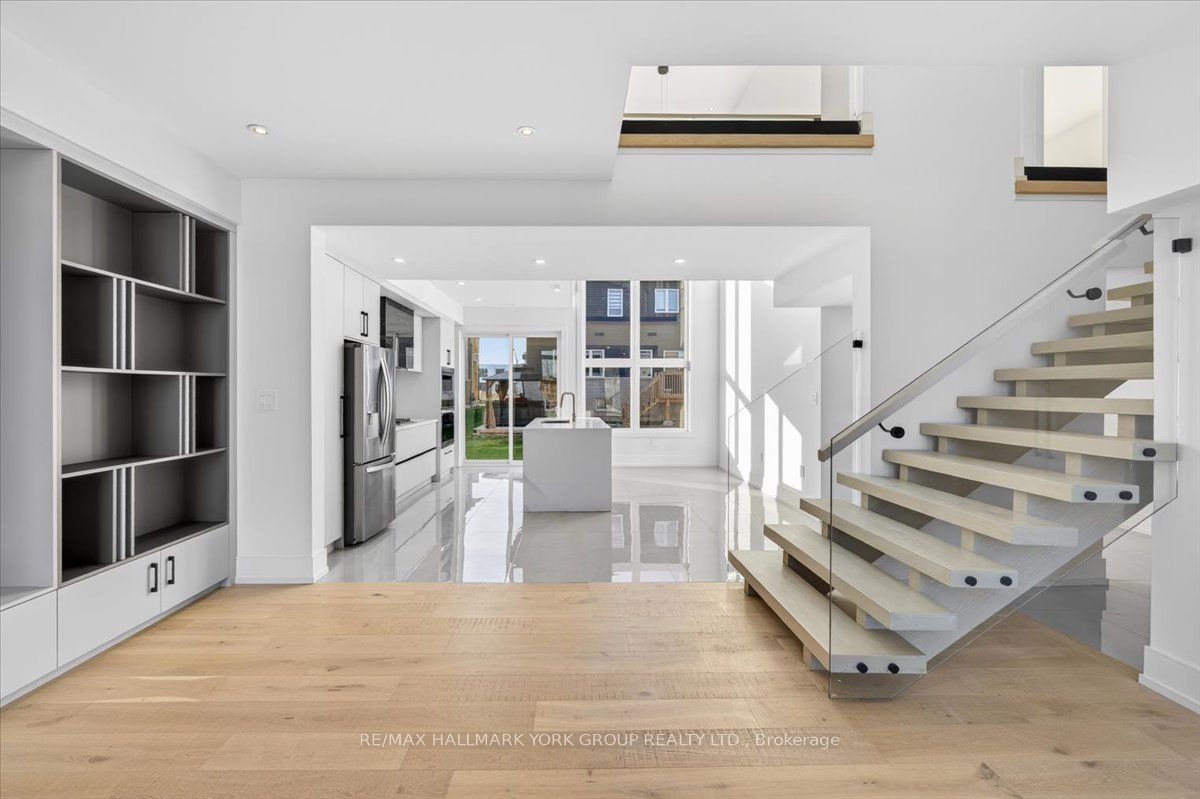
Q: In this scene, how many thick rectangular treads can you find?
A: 12